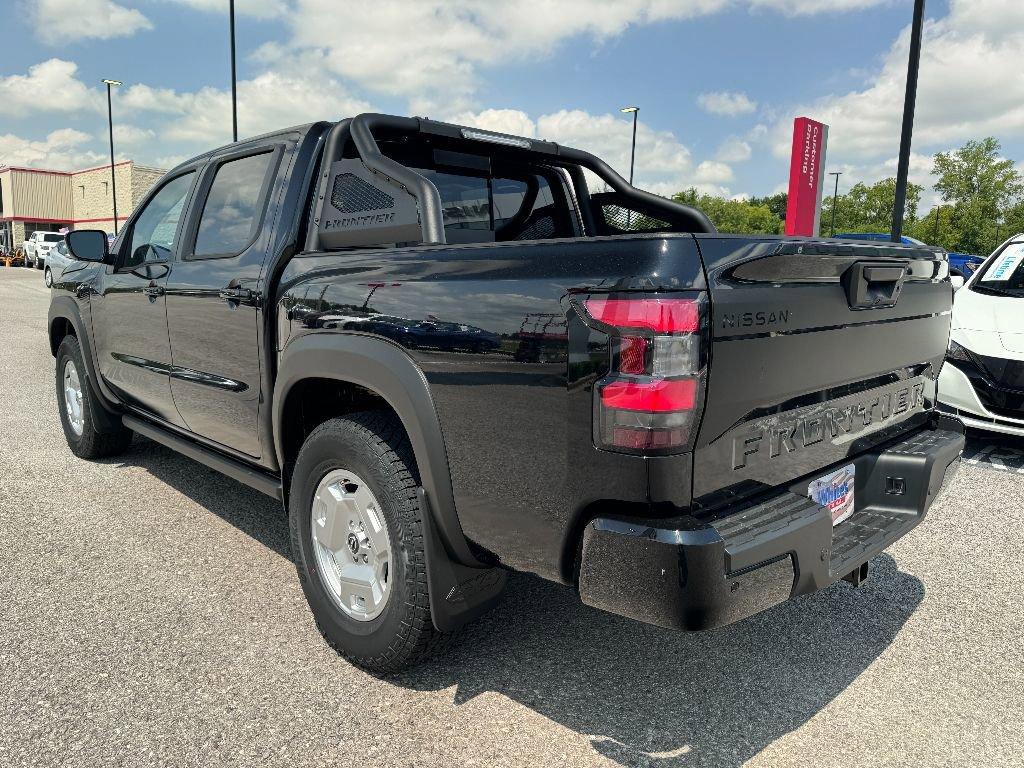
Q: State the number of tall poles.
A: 5